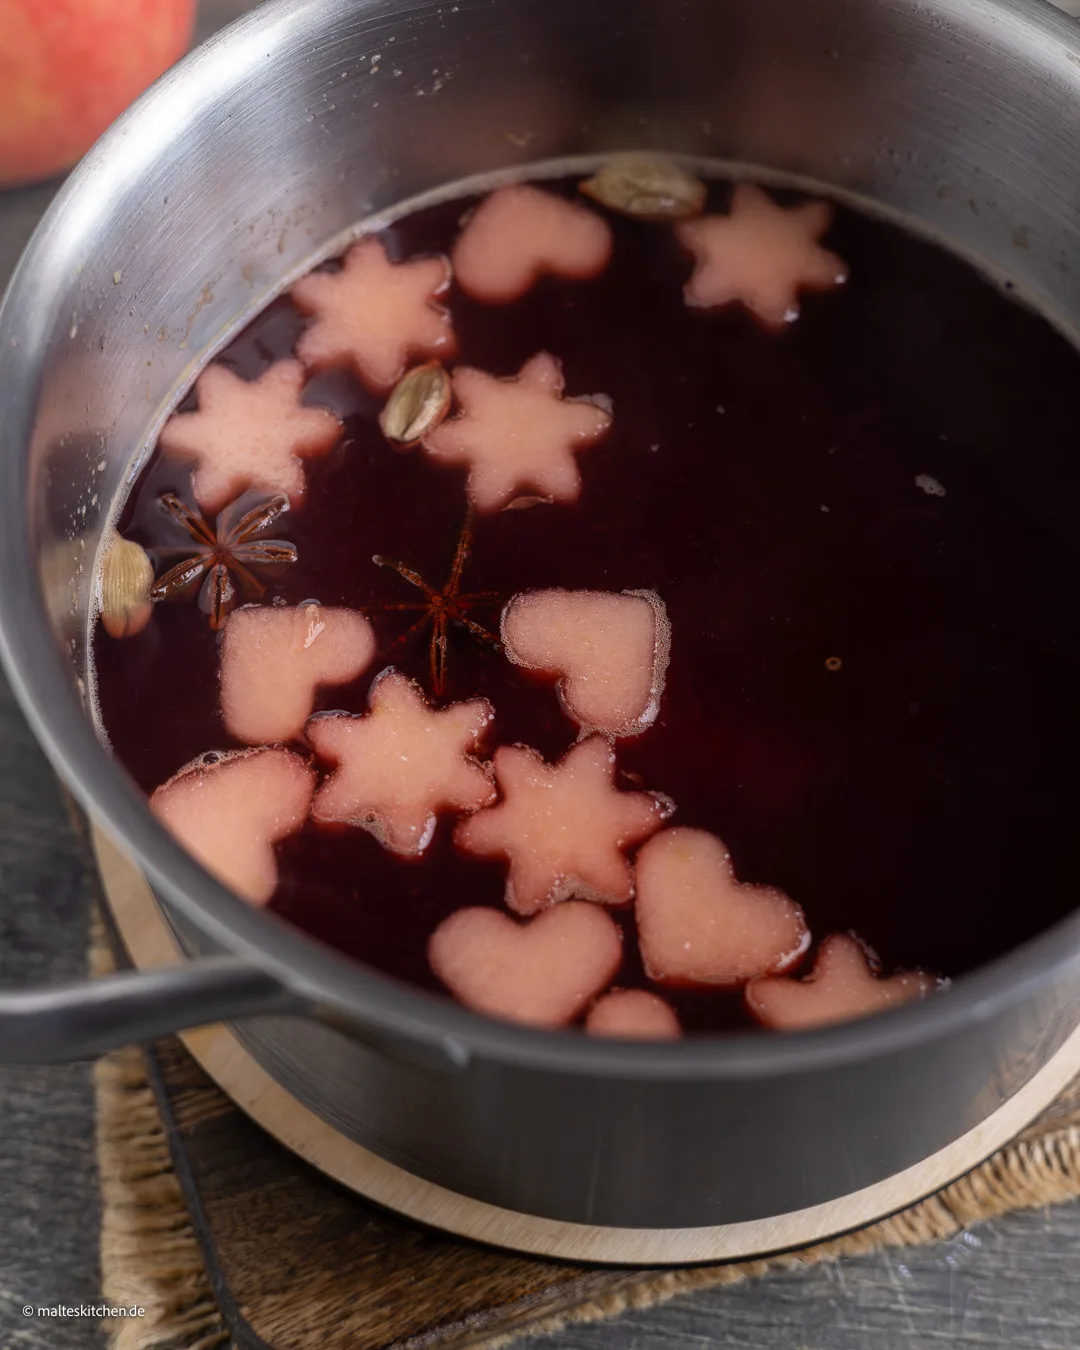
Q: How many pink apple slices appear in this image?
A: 14